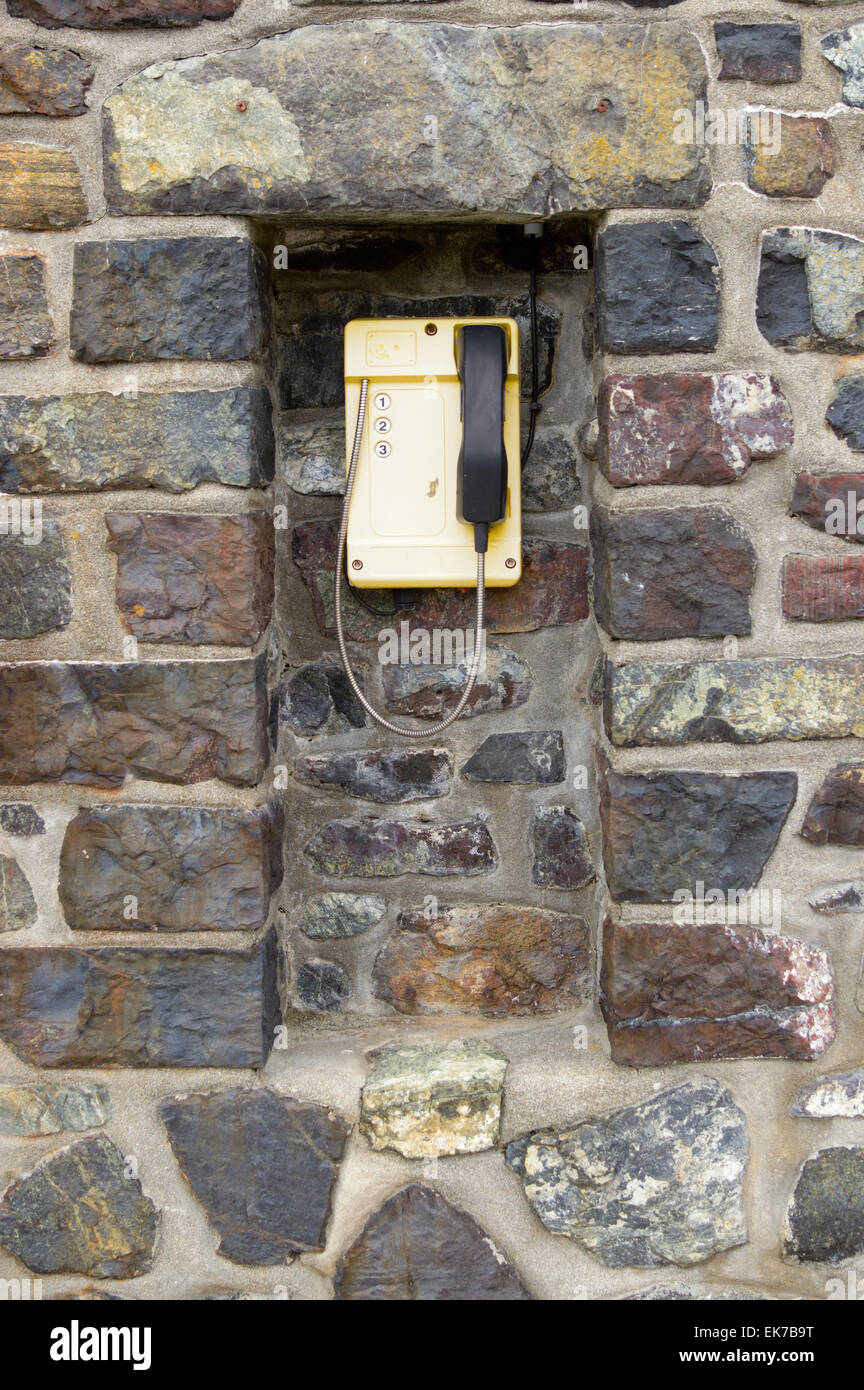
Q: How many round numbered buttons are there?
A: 3